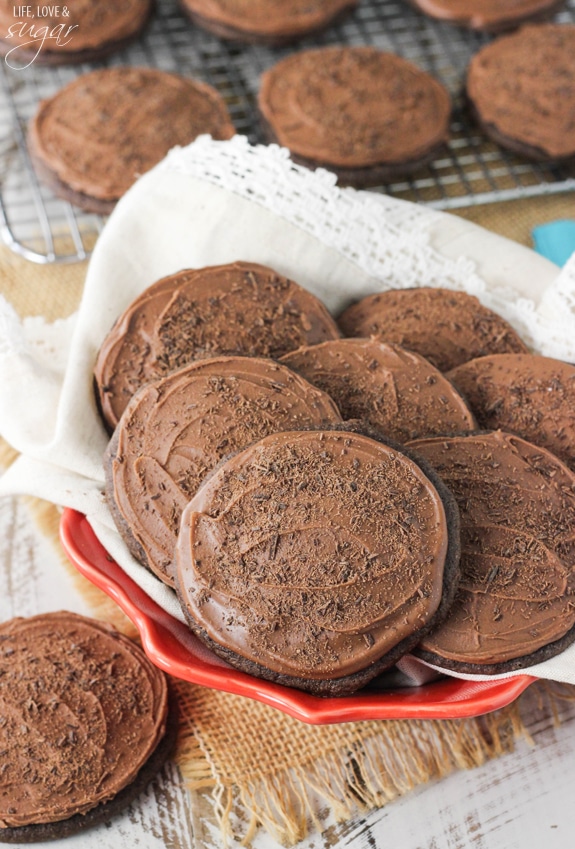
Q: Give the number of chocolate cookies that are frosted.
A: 14